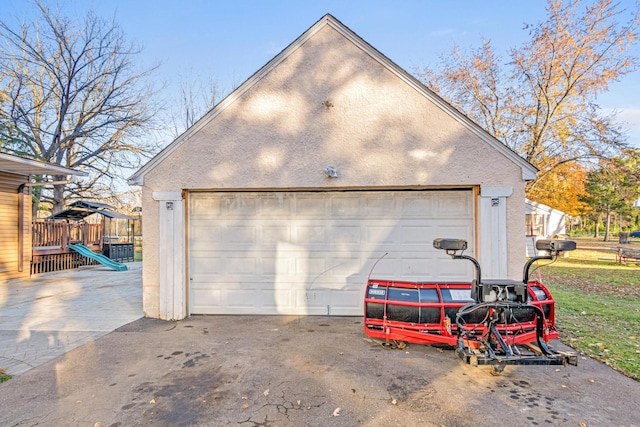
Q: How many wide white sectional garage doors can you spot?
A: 1